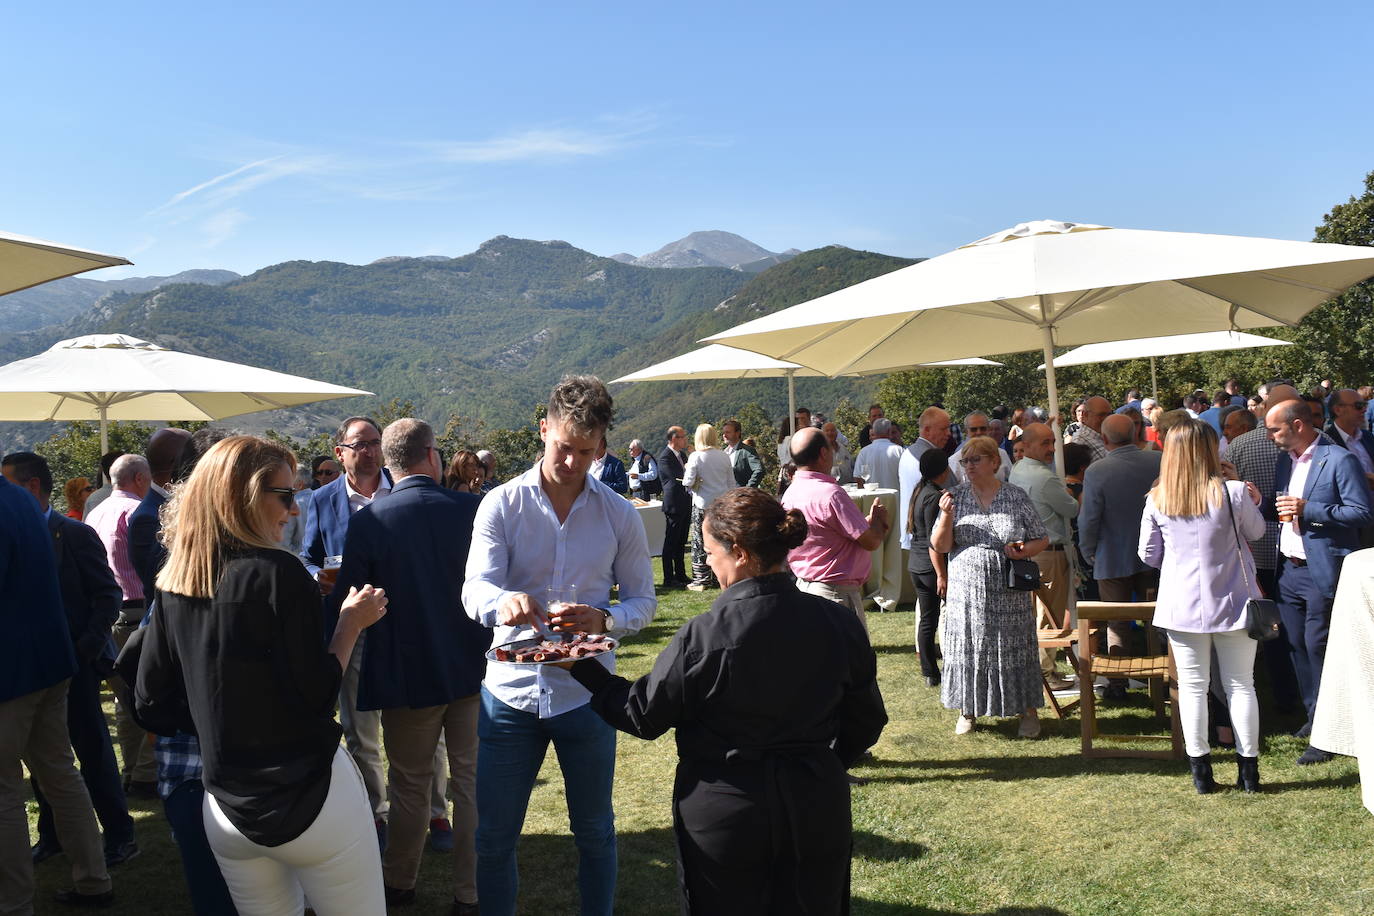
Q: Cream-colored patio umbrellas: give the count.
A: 5